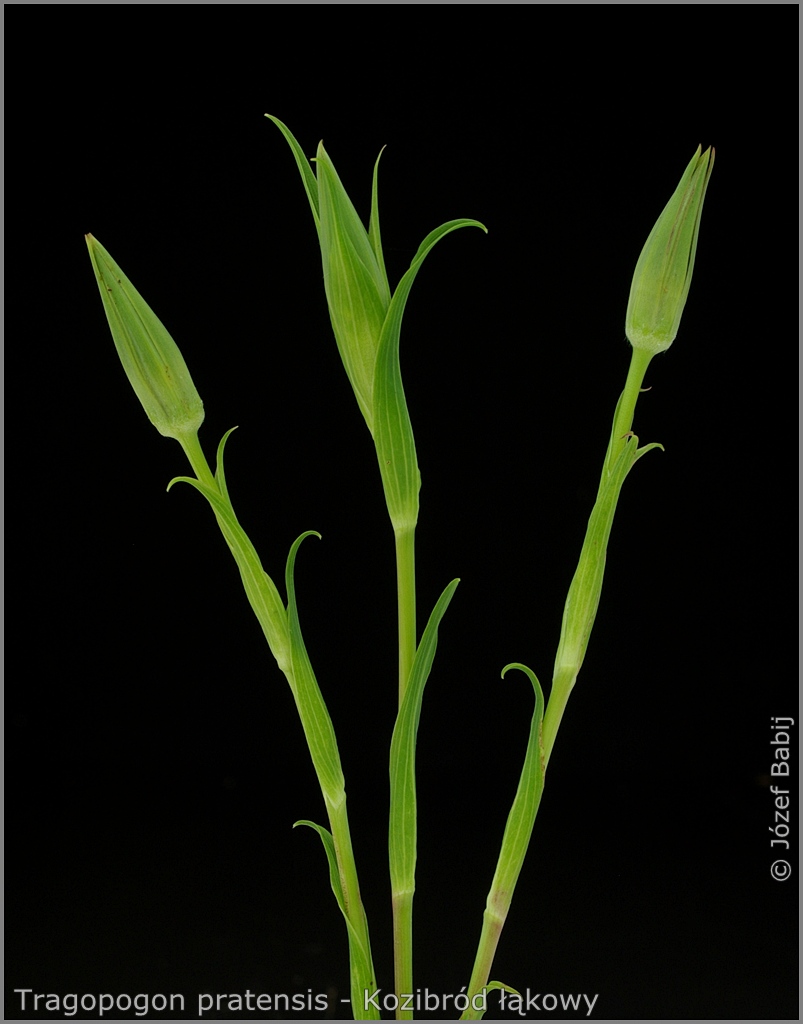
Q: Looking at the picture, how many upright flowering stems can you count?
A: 3